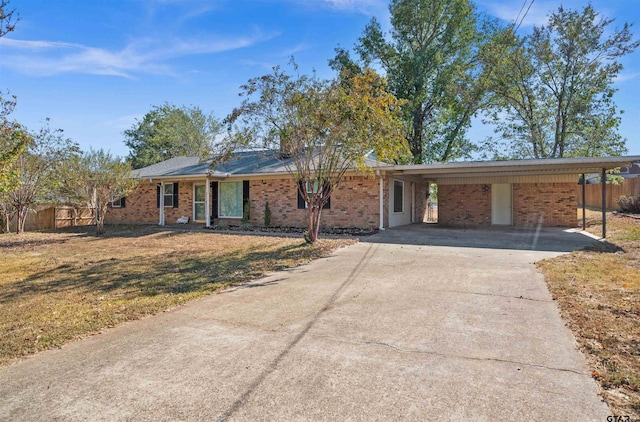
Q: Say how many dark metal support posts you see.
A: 2